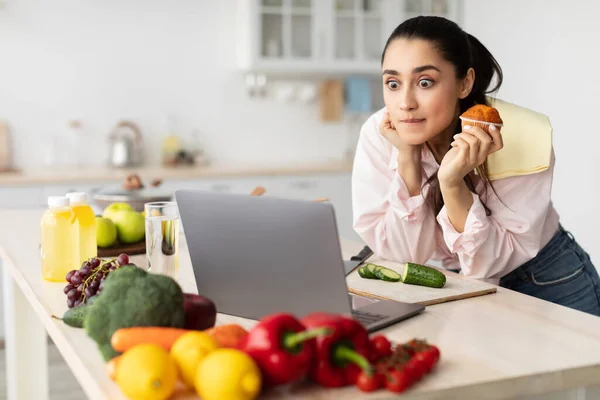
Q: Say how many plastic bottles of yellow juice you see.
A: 2